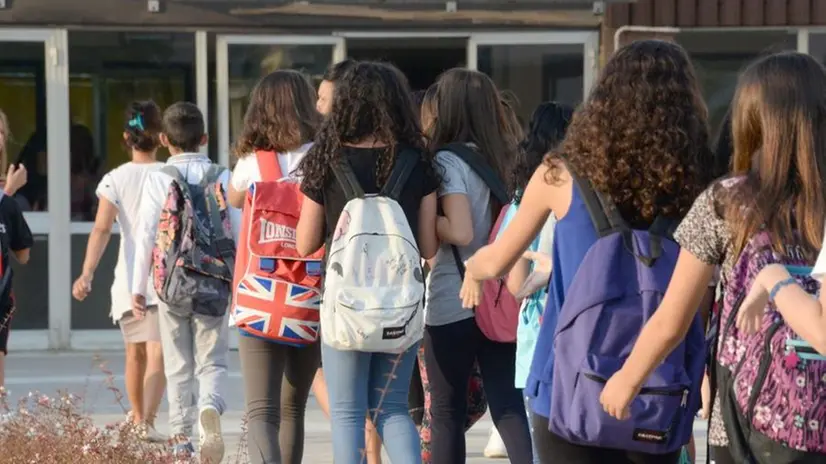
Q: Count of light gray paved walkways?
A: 1